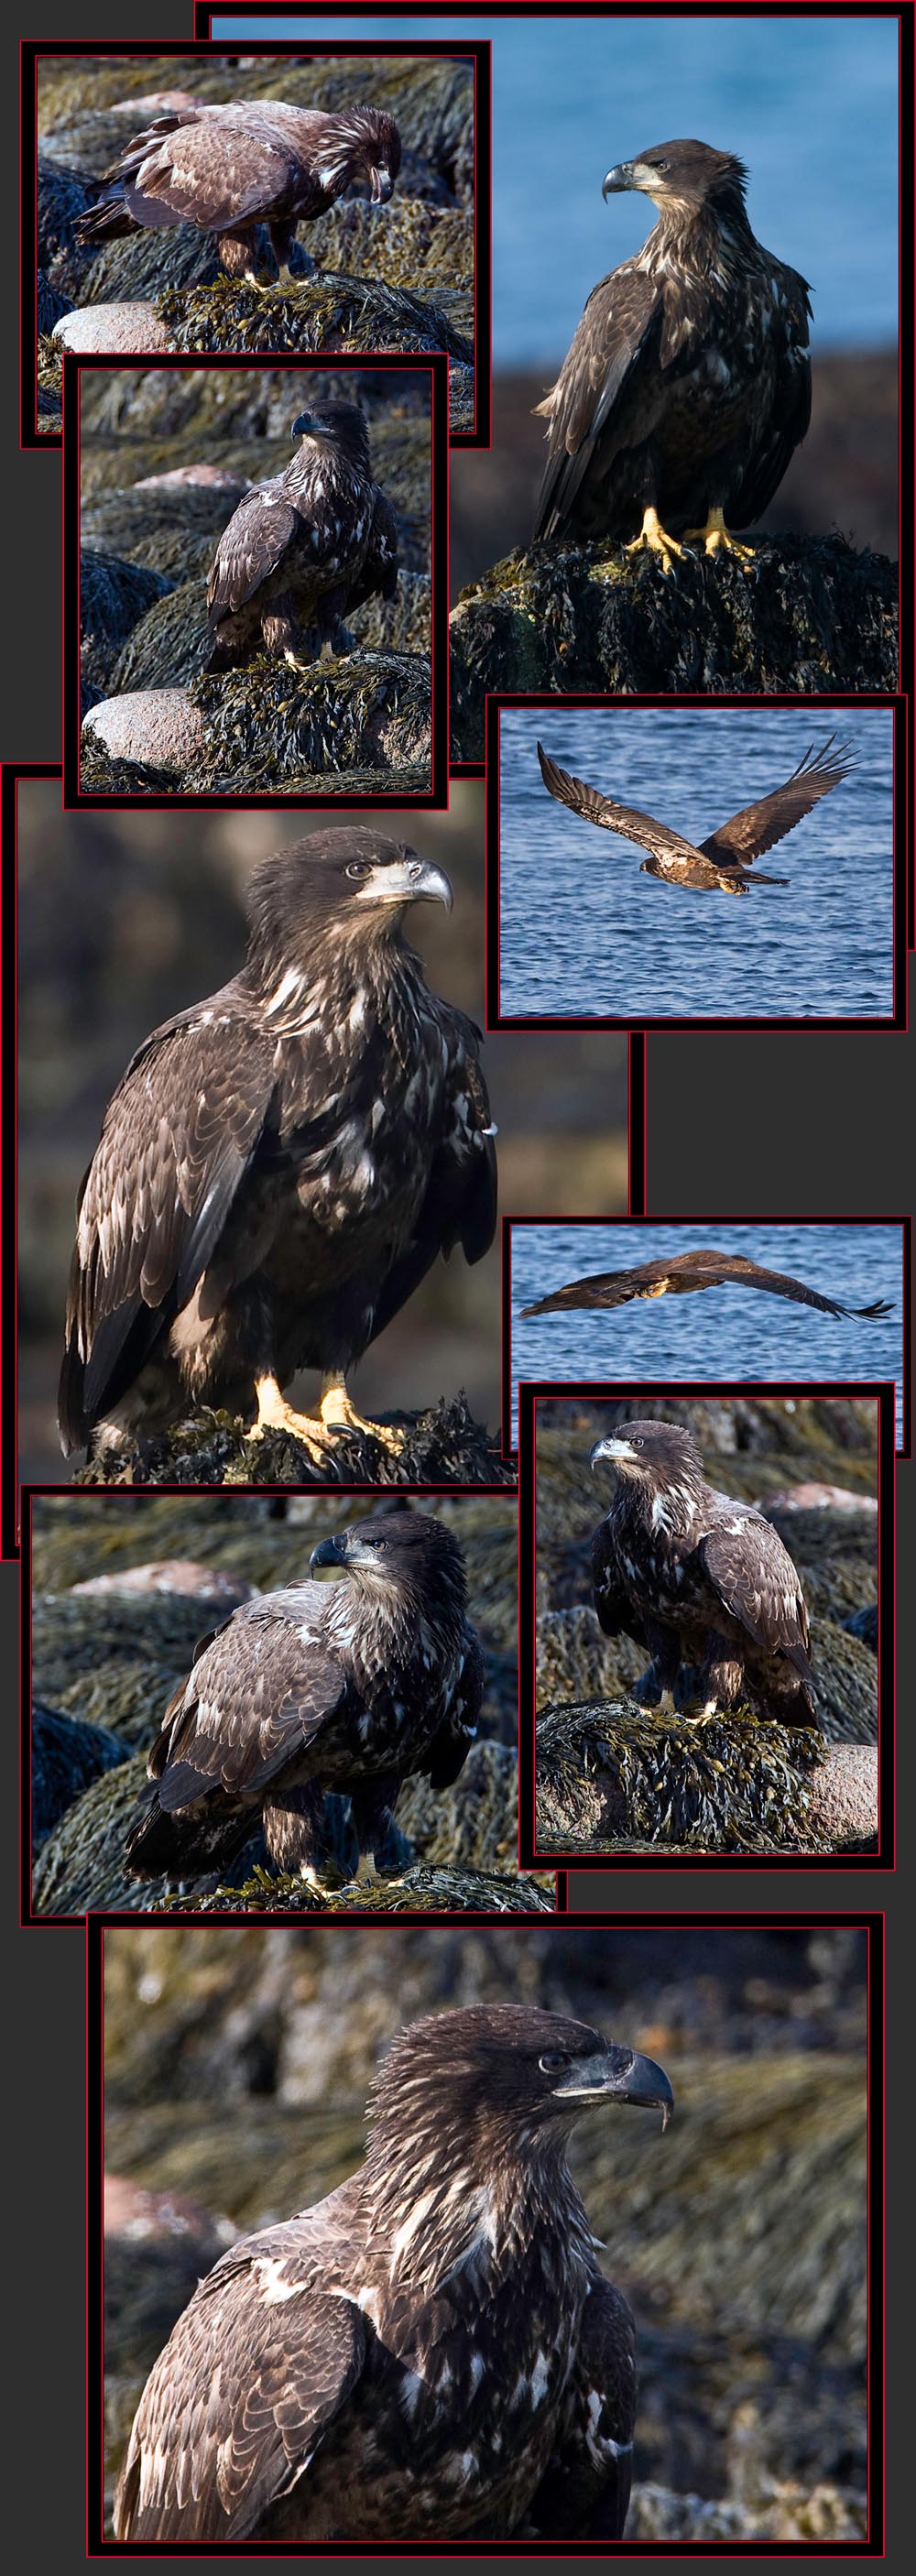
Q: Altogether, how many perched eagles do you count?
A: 7